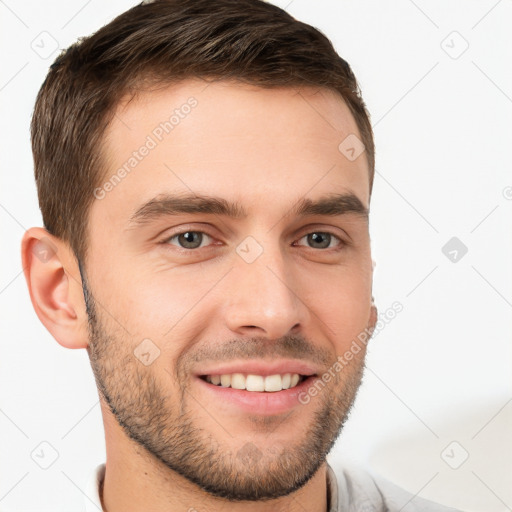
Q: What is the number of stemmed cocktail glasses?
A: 0